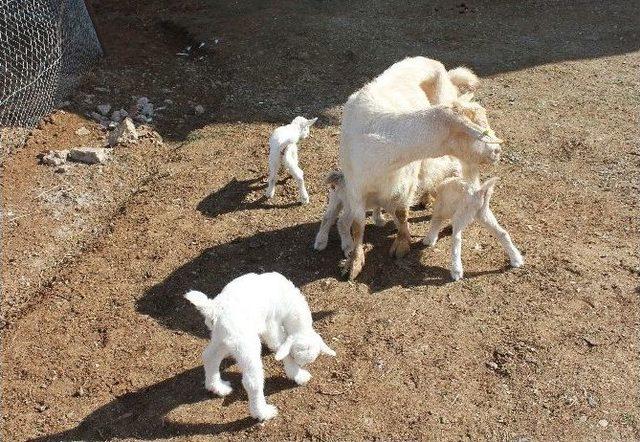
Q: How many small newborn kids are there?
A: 4